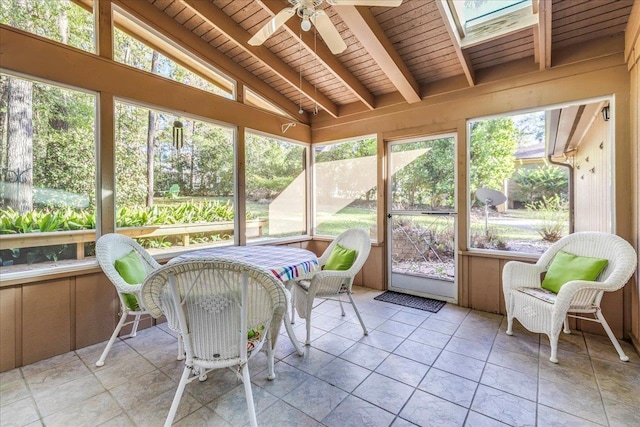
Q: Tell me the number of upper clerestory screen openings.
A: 3